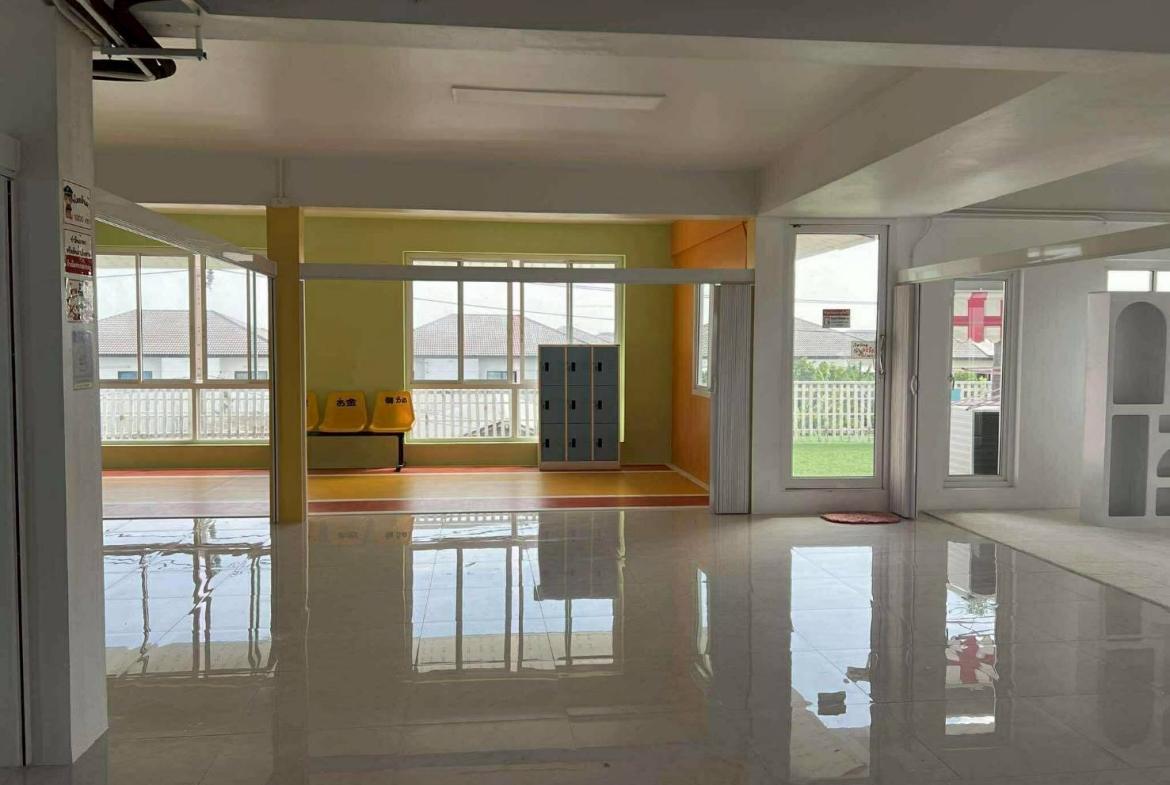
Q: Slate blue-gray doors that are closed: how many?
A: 9